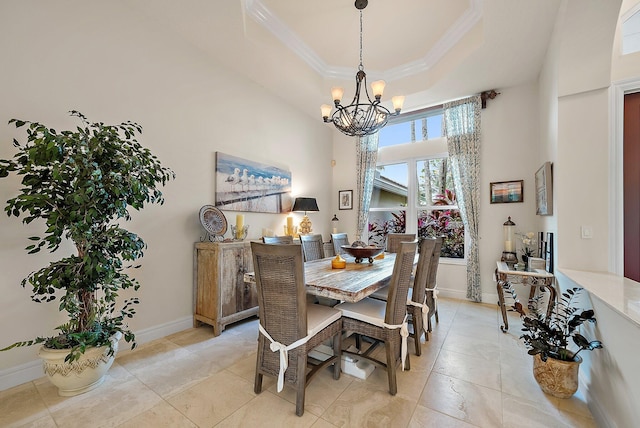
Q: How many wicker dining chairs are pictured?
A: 8